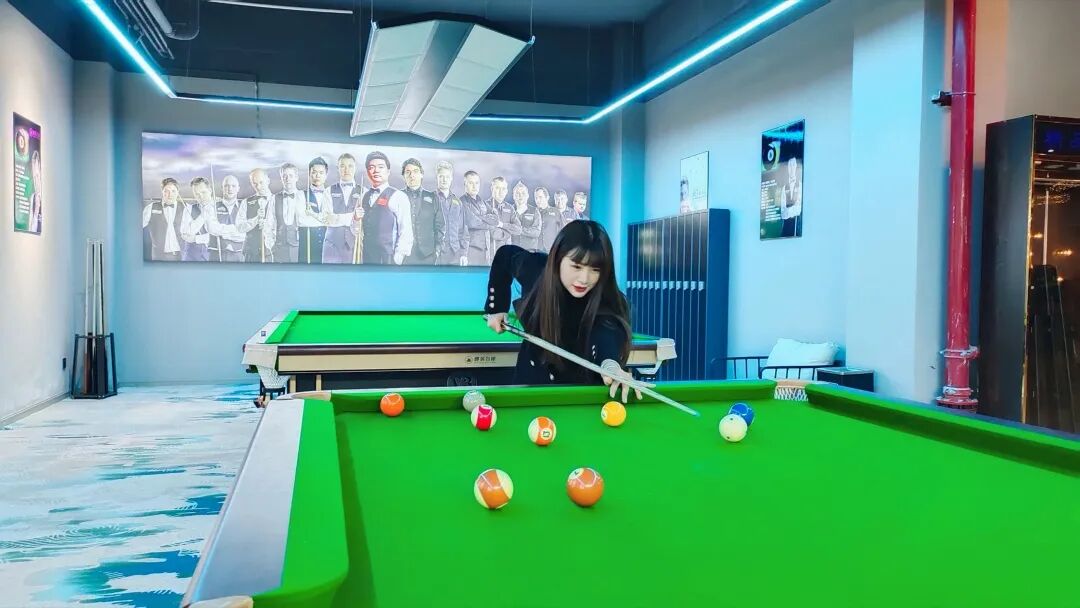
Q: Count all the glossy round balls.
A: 9